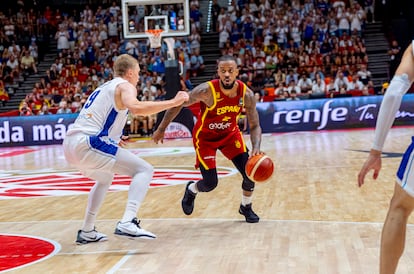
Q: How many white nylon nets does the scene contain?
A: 1